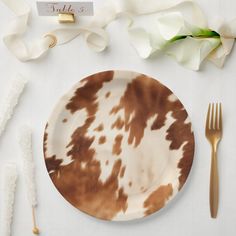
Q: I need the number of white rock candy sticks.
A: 3